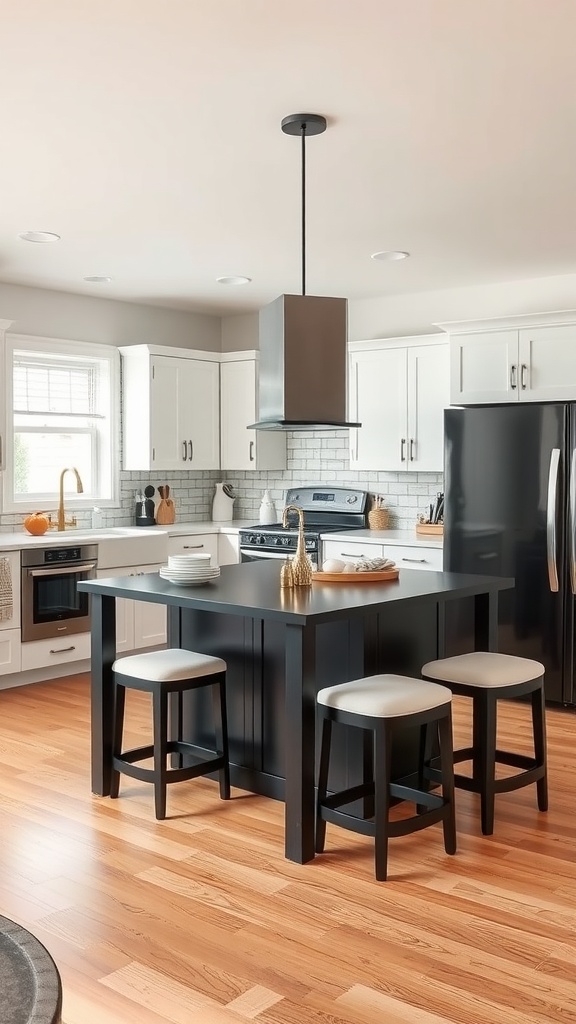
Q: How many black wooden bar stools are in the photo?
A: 3